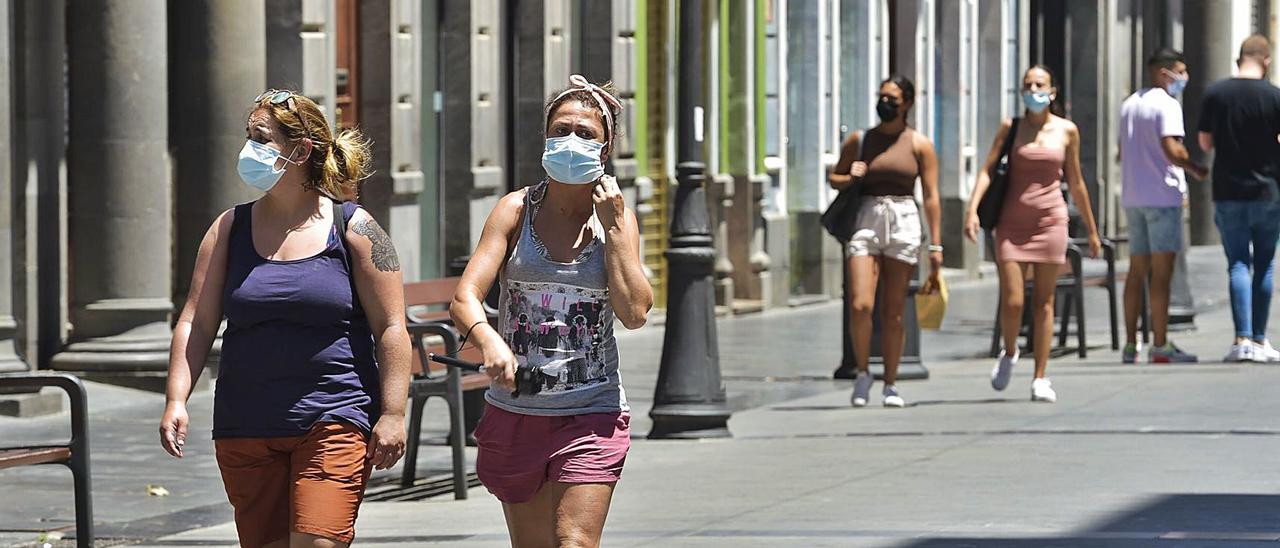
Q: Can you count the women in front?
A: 2